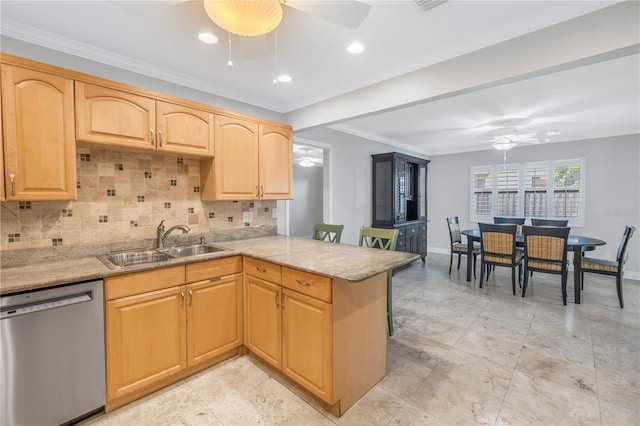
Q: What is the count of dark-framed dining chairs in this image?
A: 6